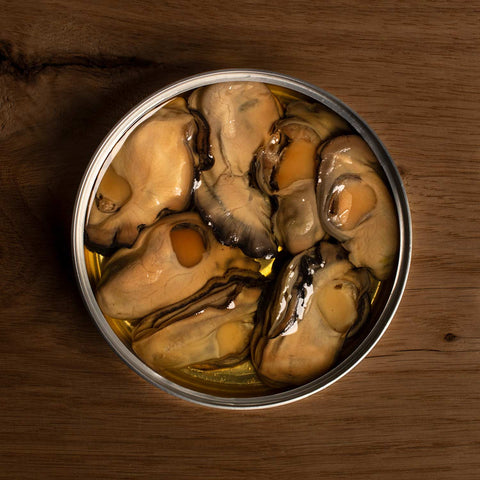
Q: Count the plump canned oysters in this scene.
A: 7